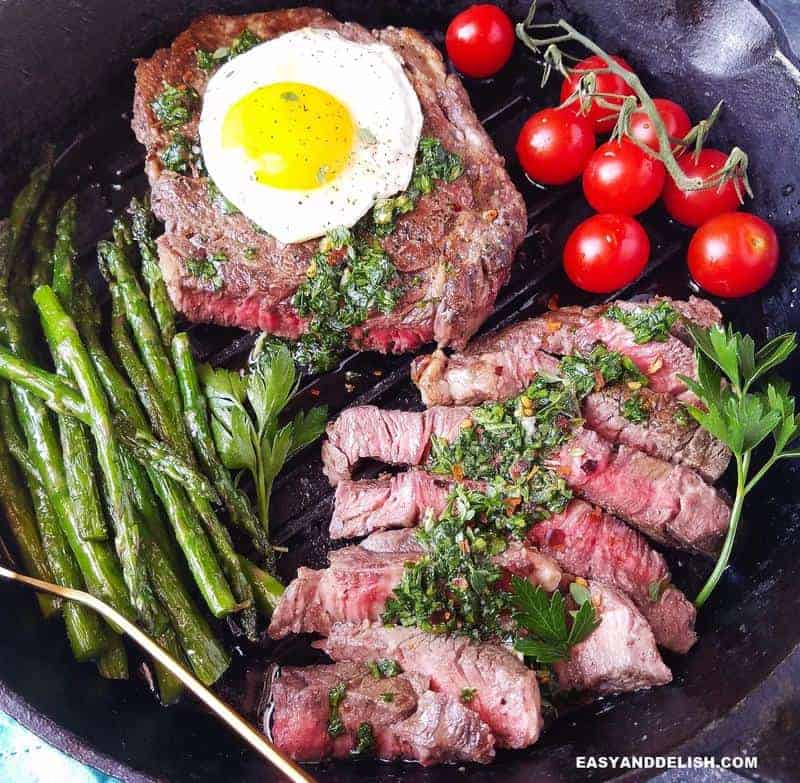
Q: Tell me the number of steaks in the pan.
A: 2